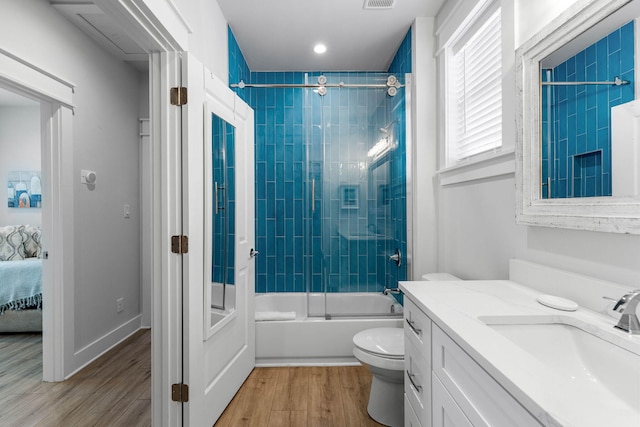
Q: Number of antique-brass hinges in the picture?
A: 3